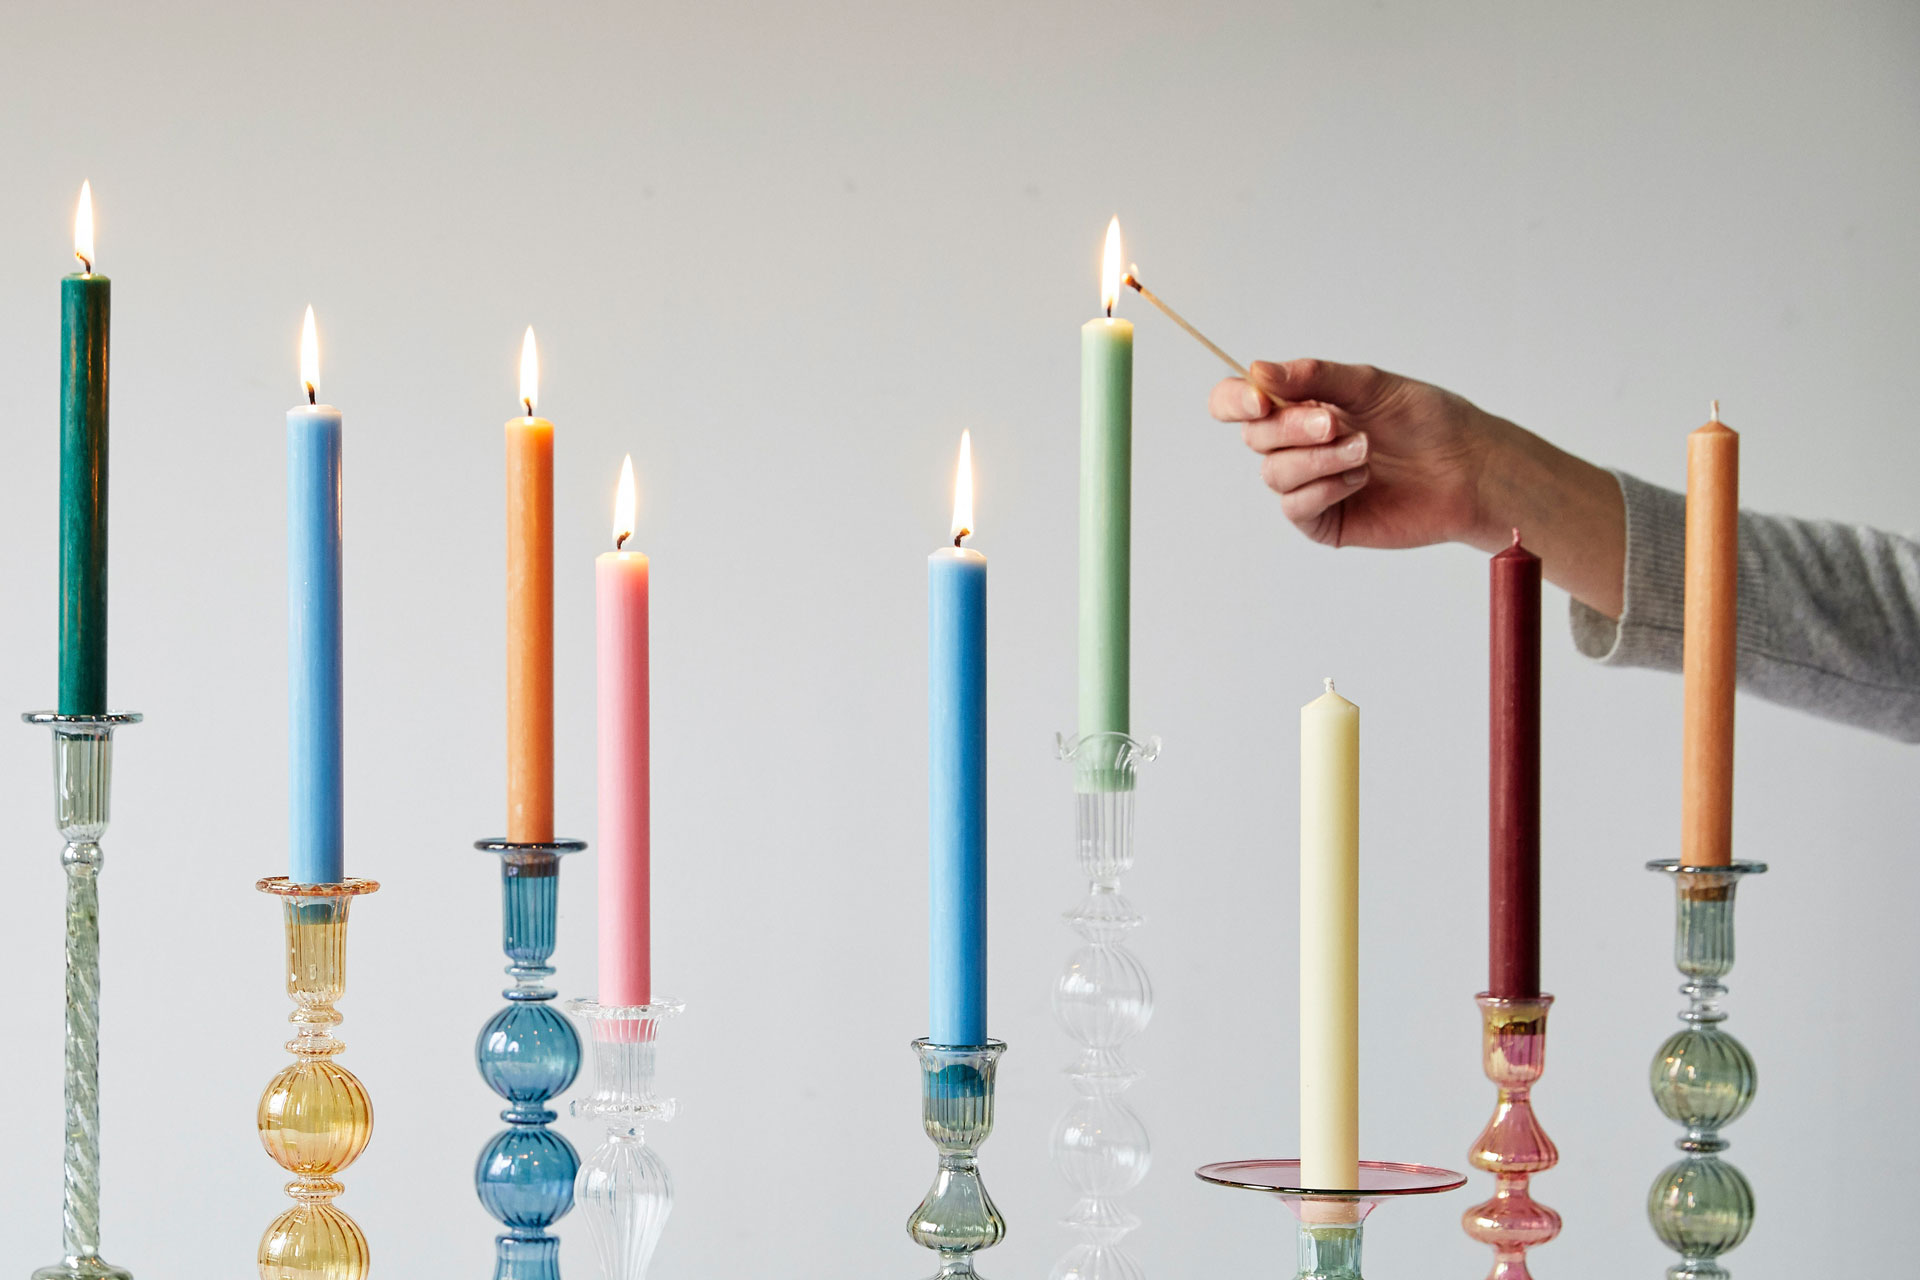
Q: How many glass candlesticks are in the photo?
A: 9